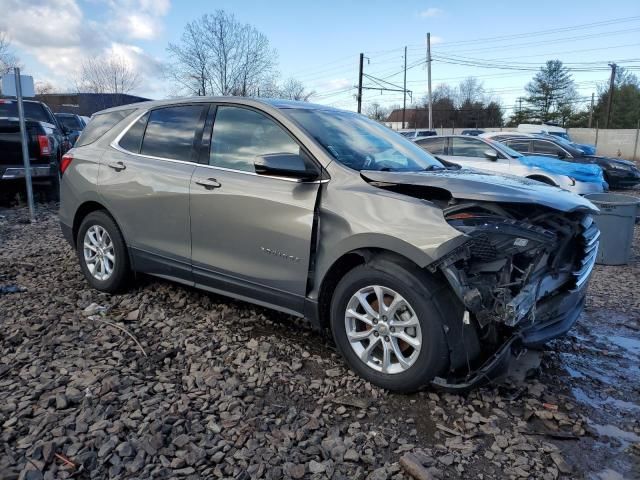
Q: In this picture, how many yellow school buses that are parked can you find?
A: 0